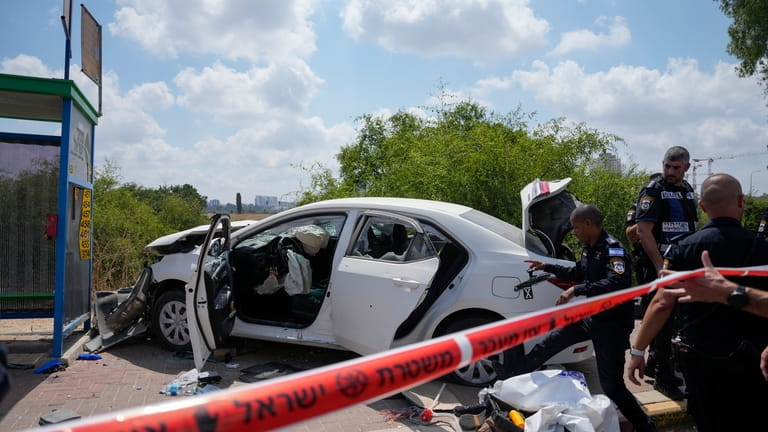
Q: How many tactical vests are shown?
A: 1